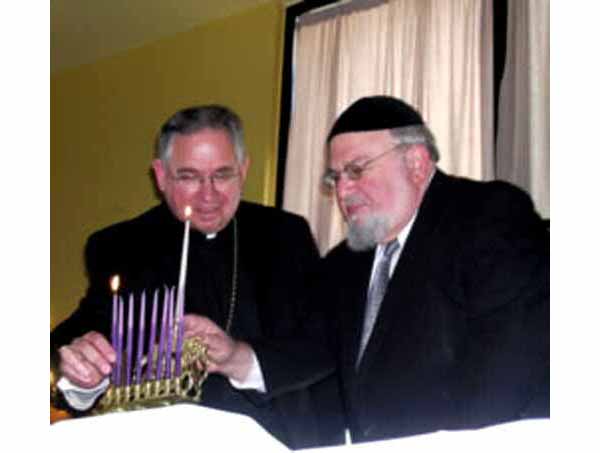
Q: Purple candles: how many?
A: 8